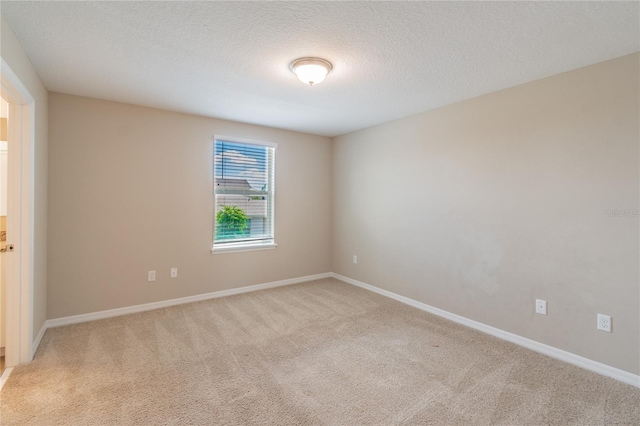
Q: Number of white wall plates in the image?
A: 5